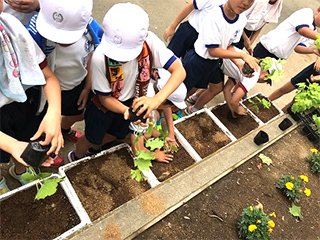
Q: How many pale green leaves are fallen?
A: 2